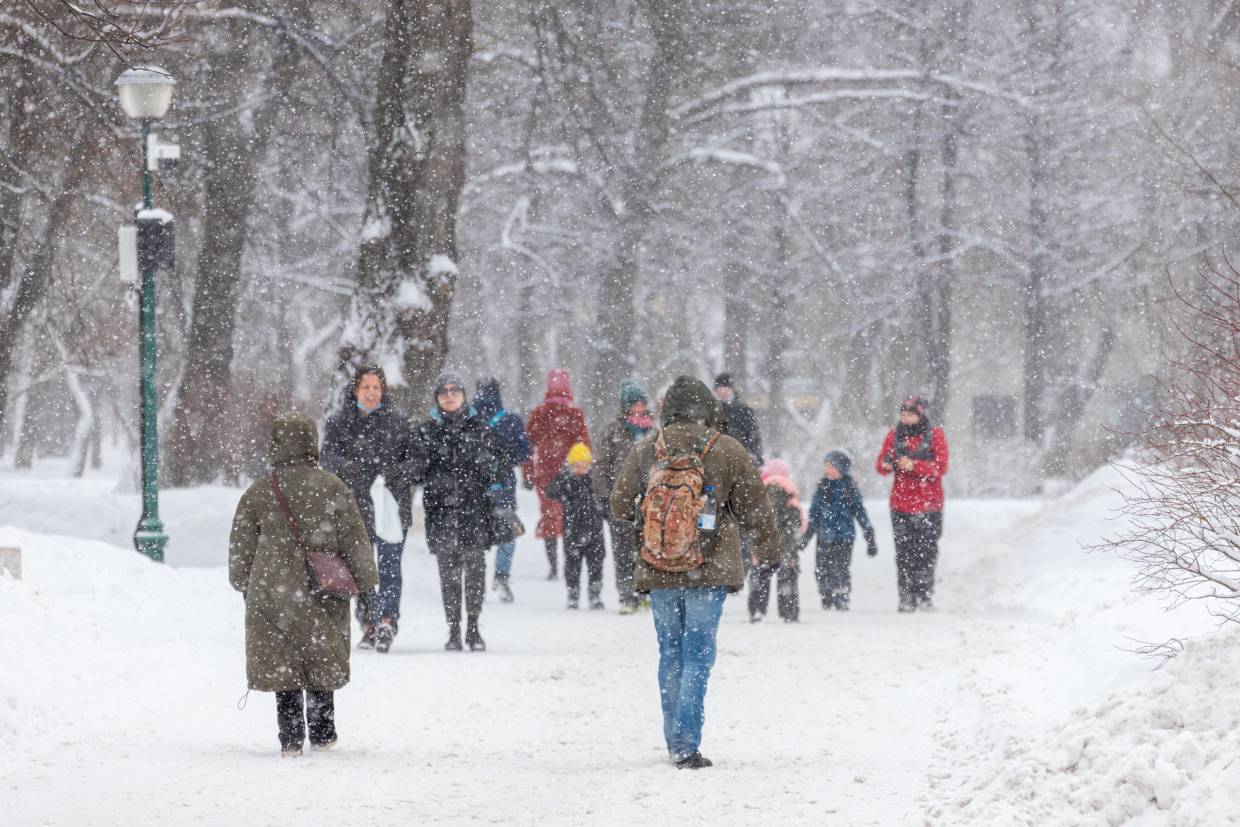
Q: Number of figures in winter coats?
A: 12